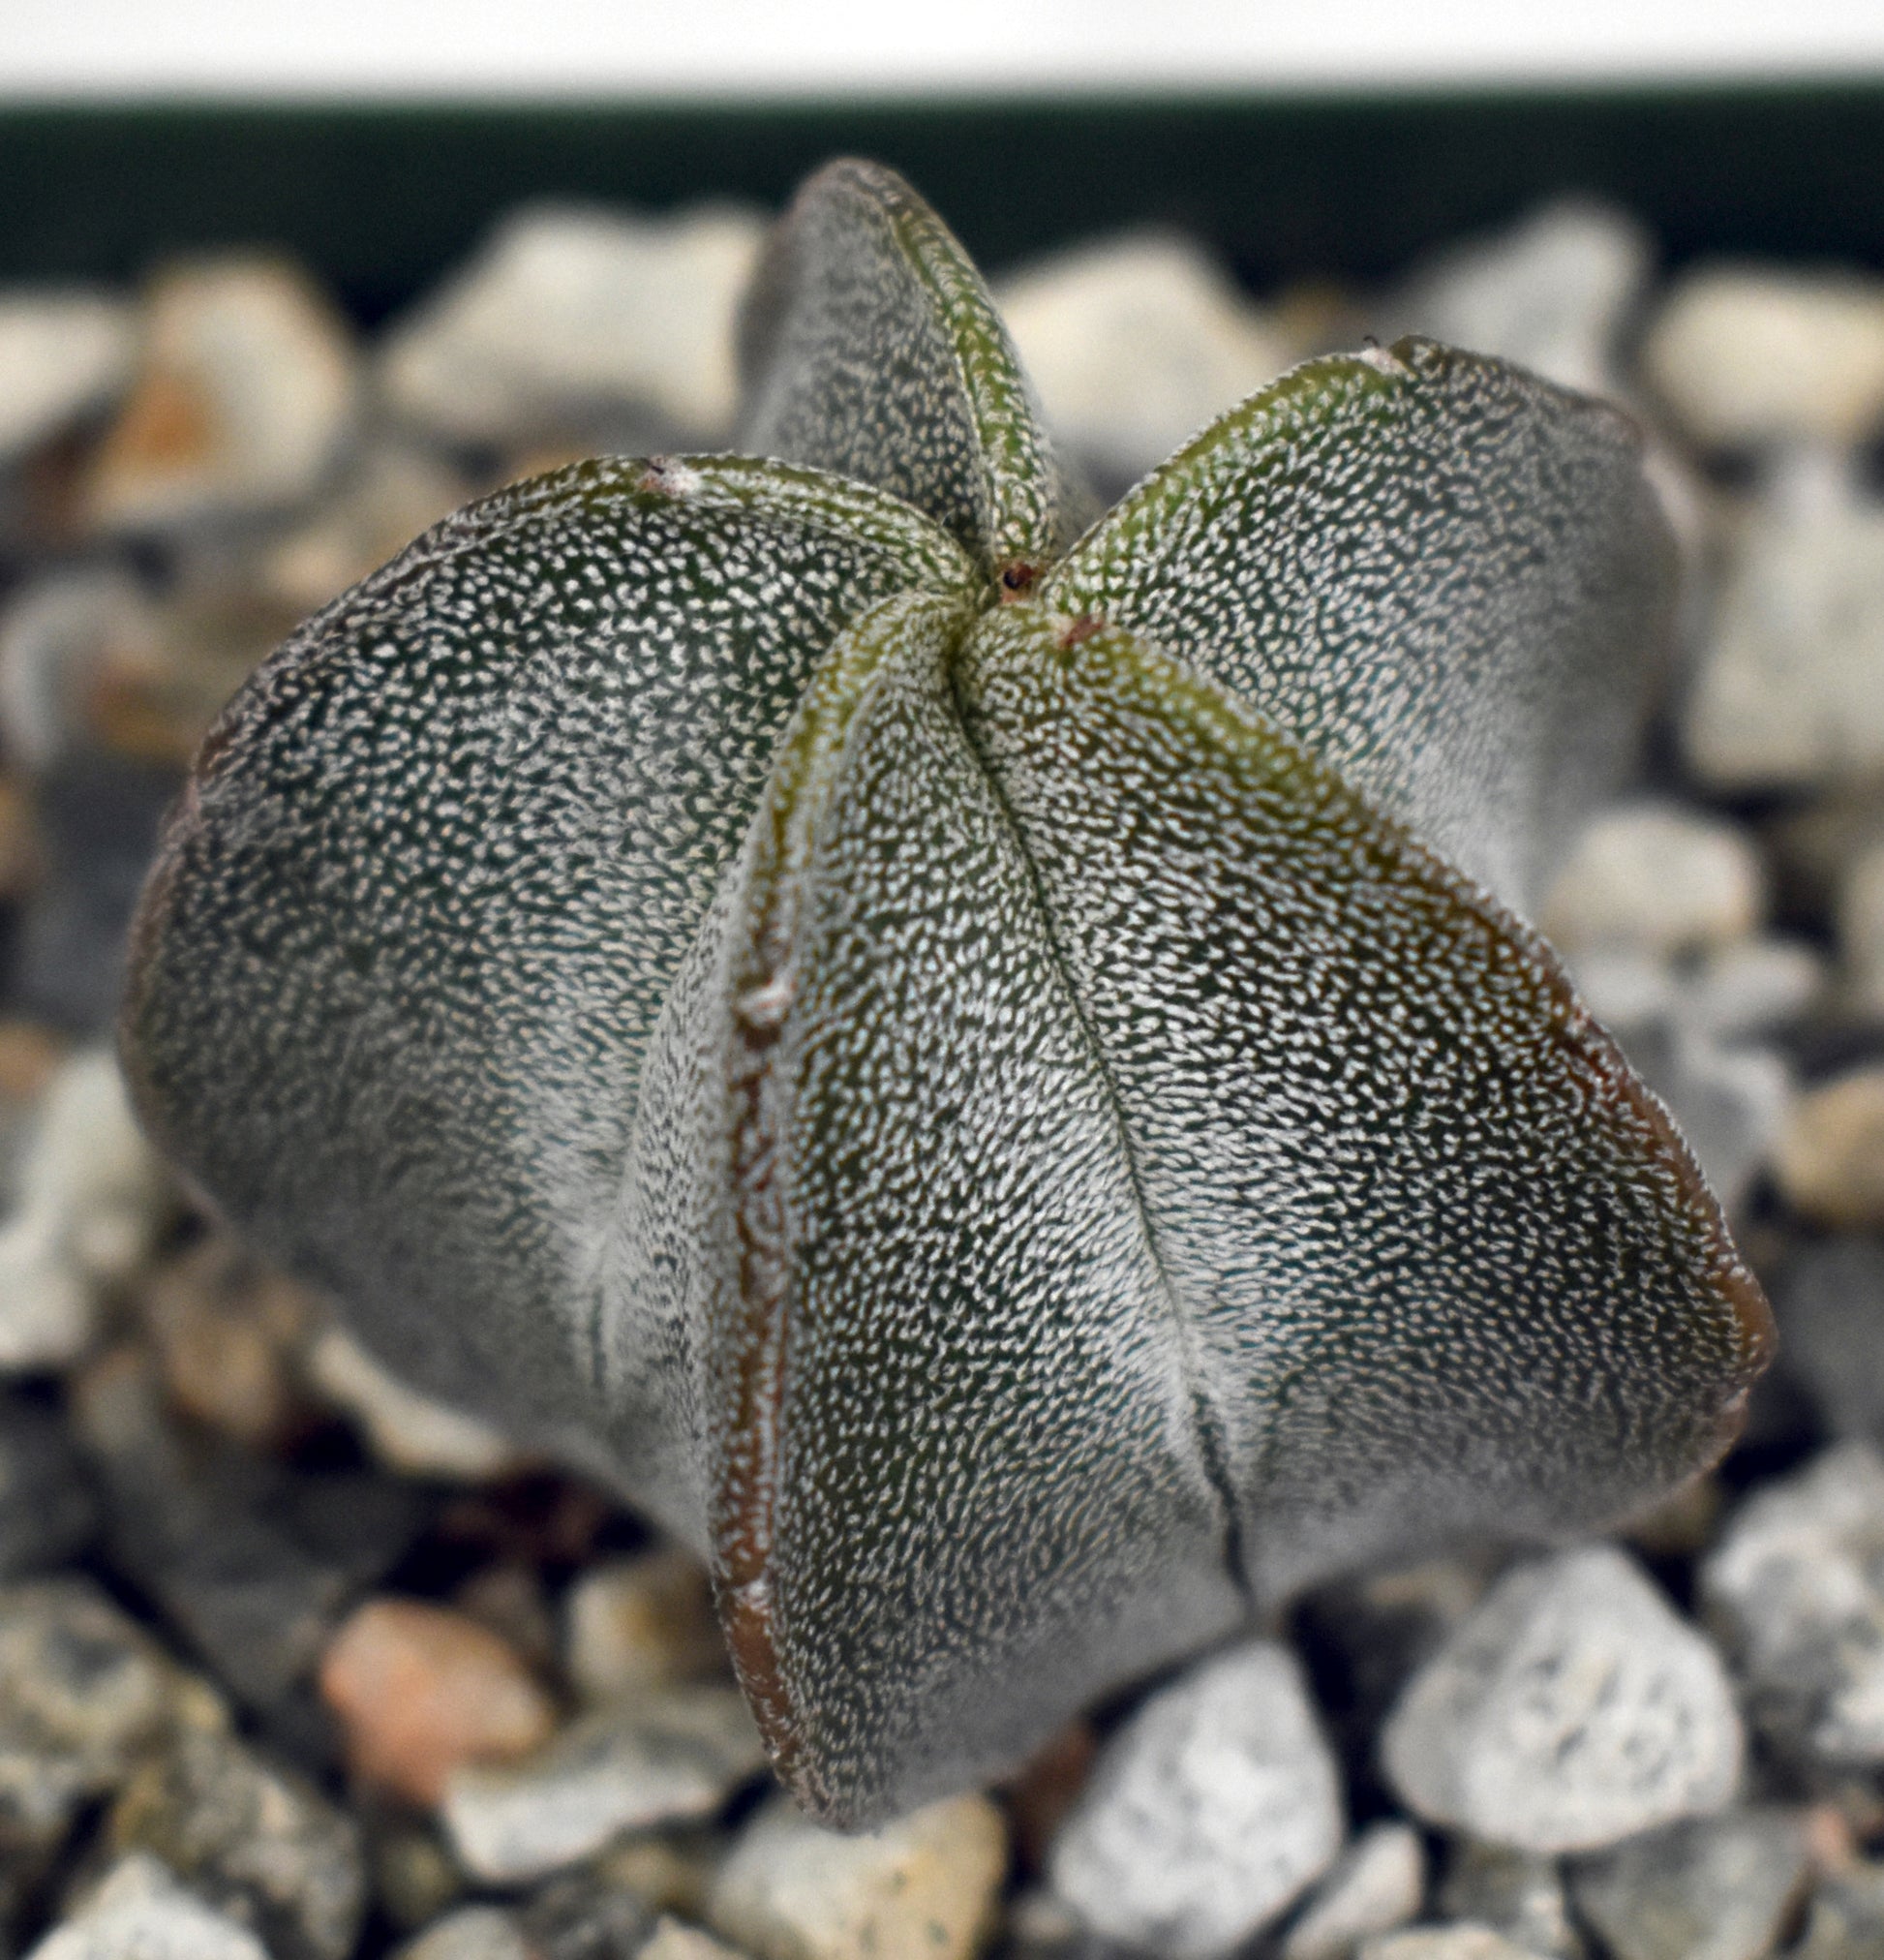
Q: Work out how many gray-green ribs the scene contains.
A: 5